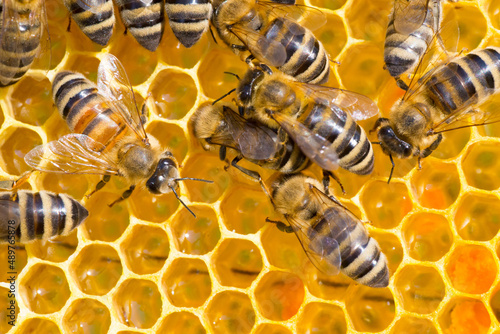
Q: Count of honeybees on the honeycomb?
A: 12